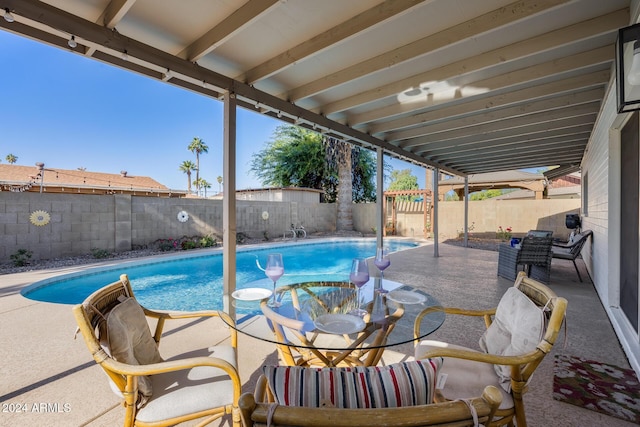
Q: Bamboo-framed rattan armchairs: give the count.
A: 3